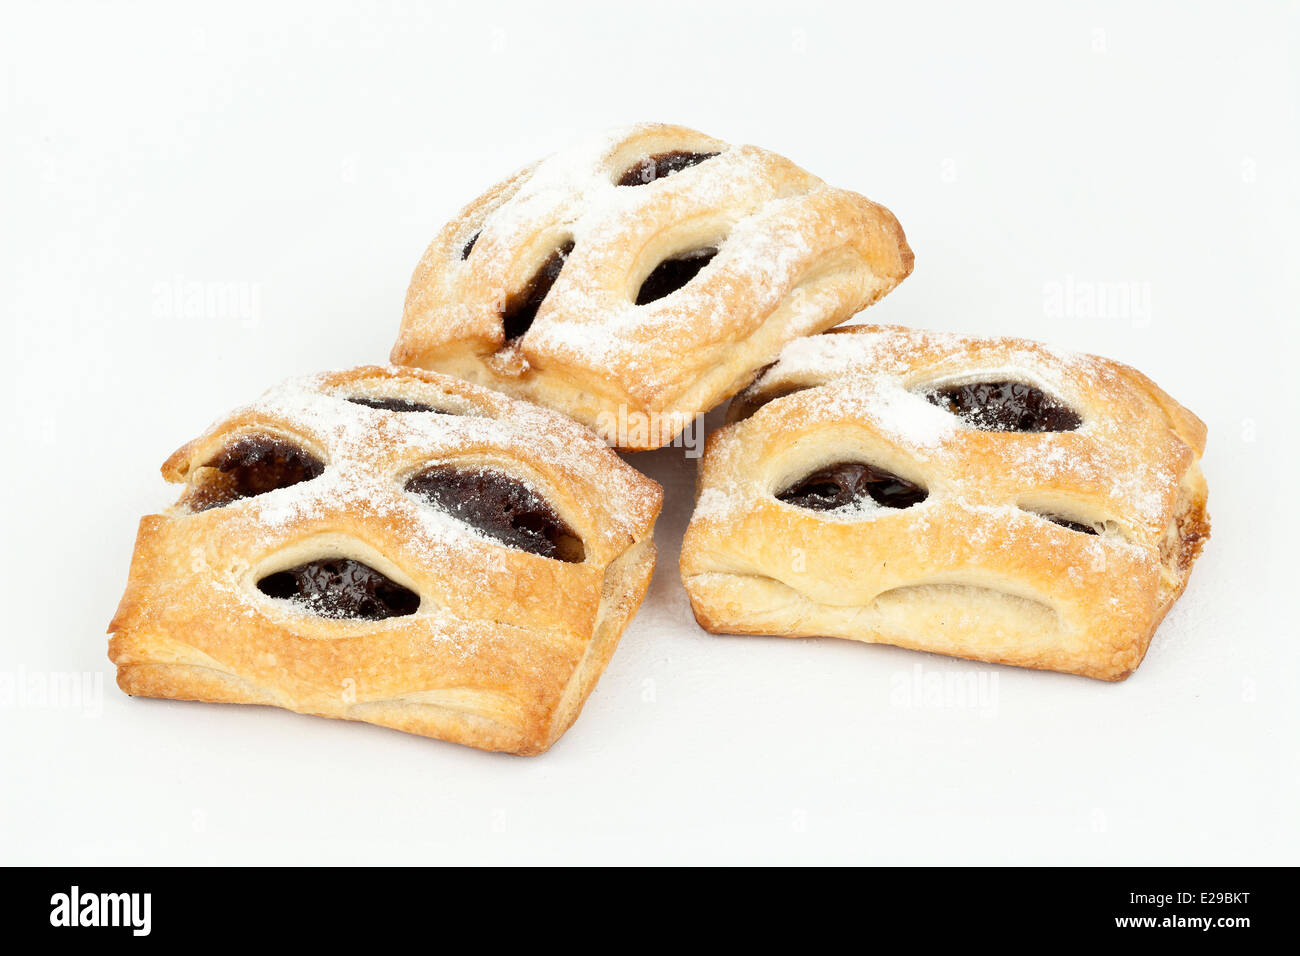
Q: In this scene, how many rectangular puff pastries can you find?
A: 3